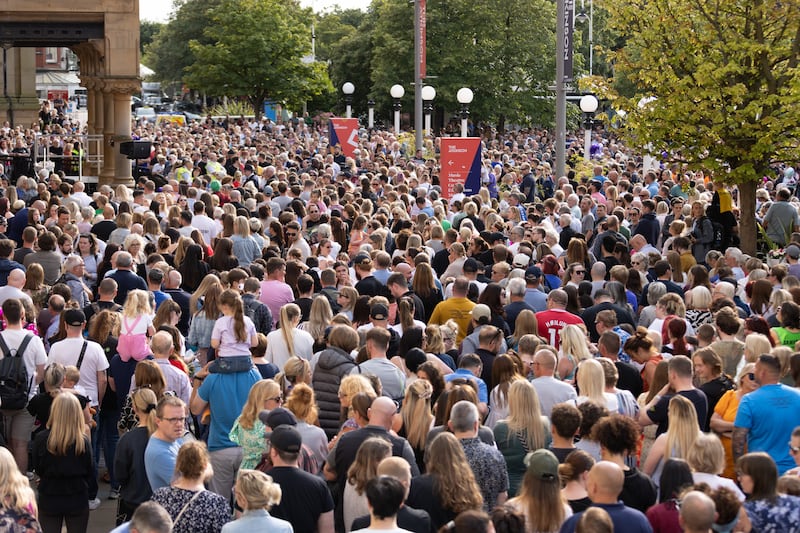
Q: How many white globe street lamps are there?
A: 5